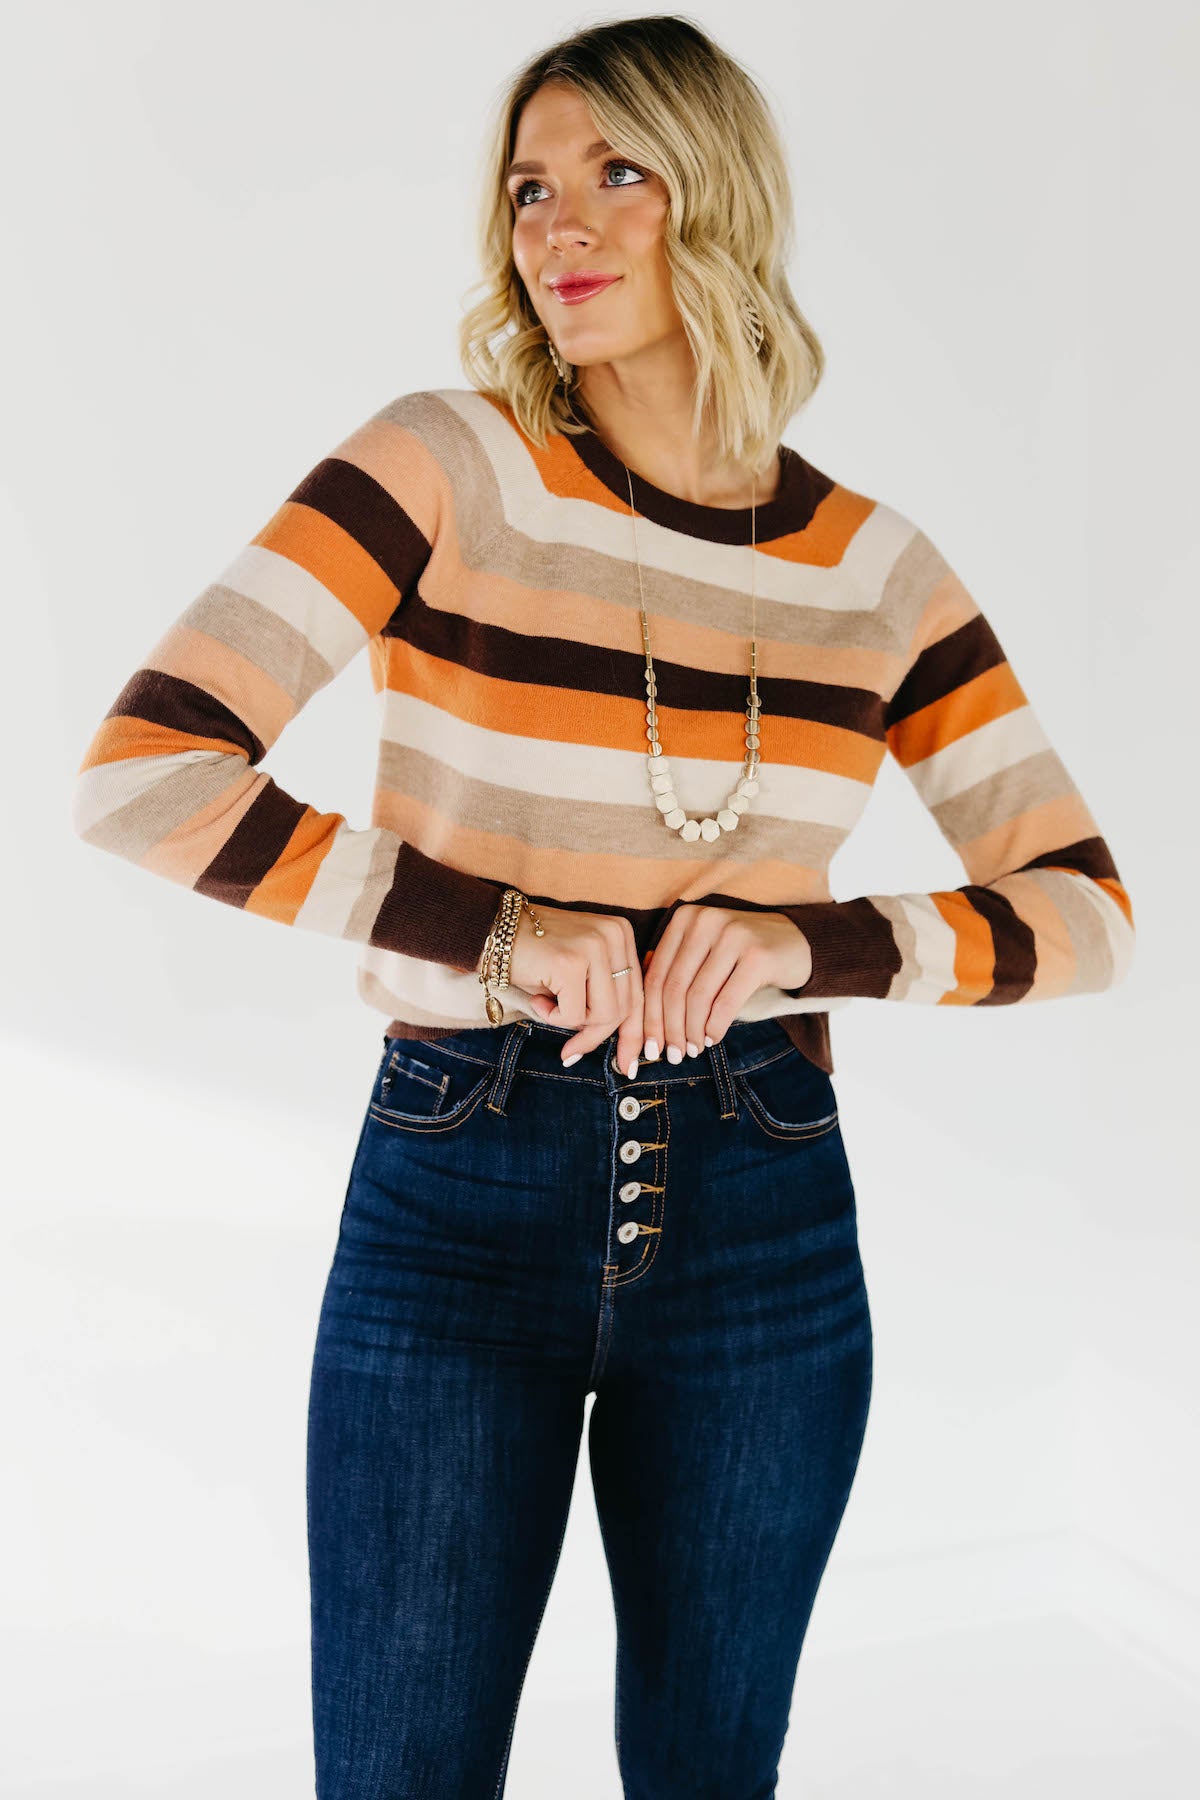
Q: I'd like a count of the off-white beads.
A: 9